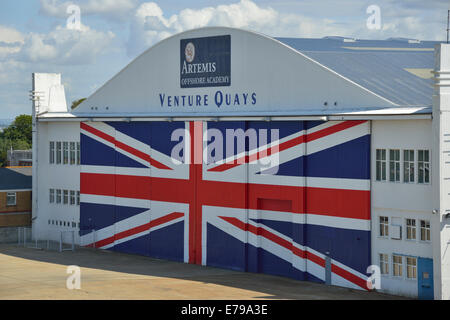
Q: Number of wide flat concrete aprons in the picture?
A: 1